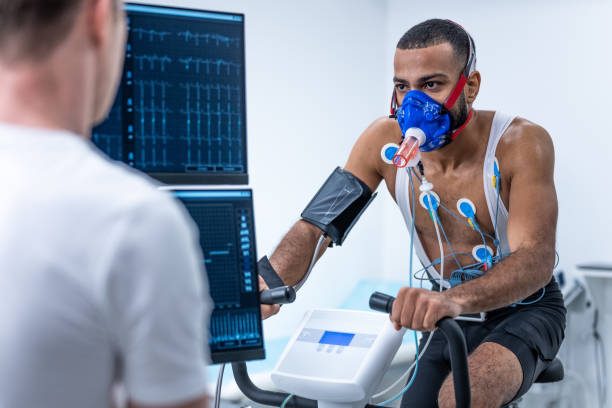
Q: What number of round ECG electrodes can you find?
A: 5